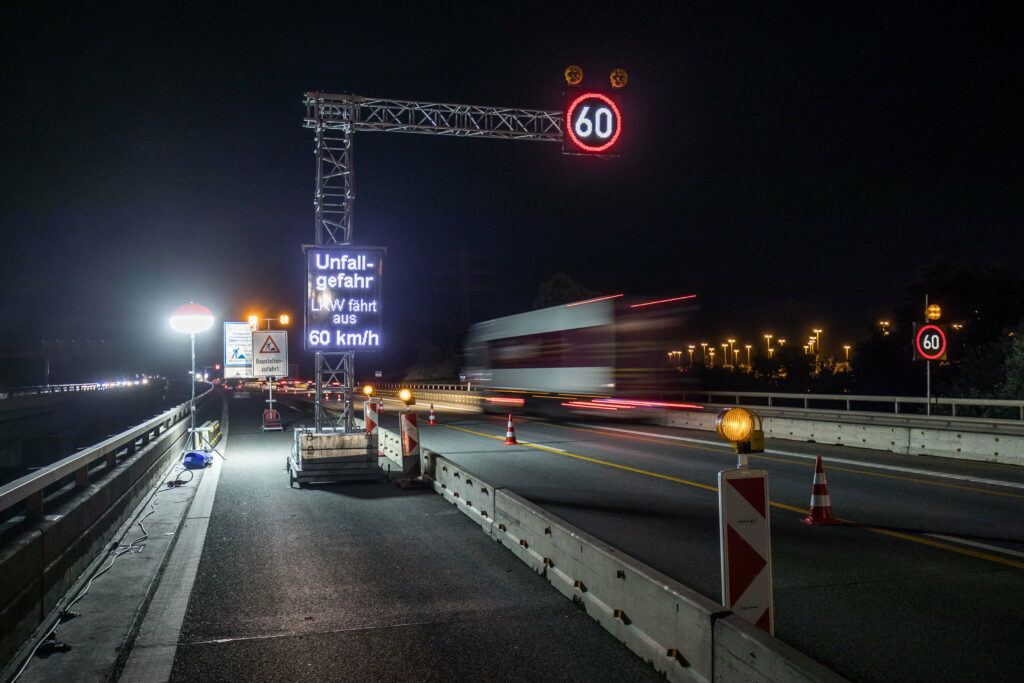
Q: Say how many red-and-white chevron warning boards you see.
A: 3